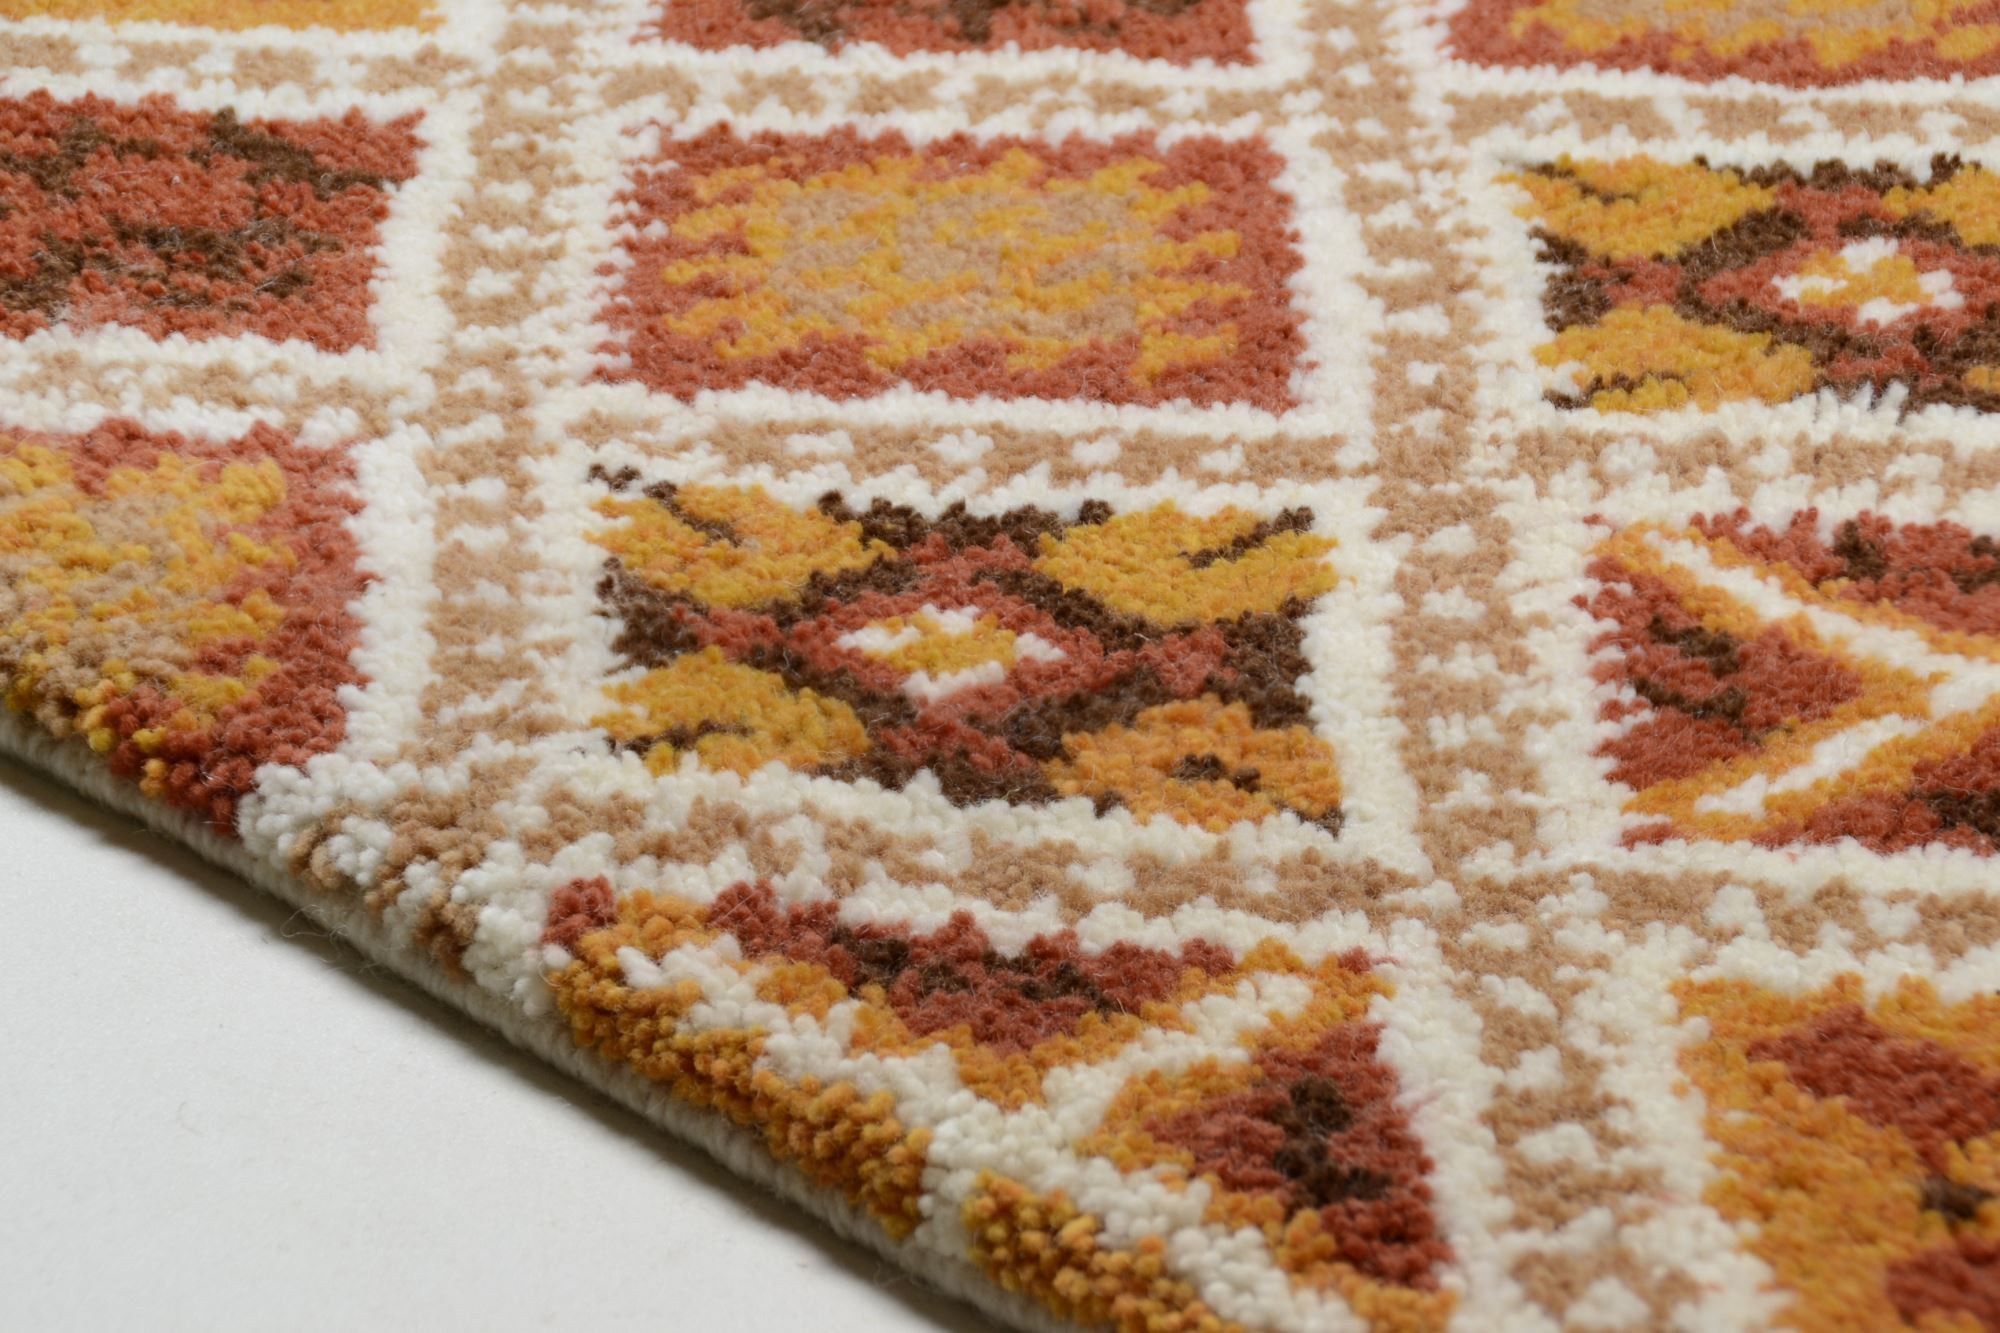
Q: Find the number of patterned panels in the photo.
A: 11